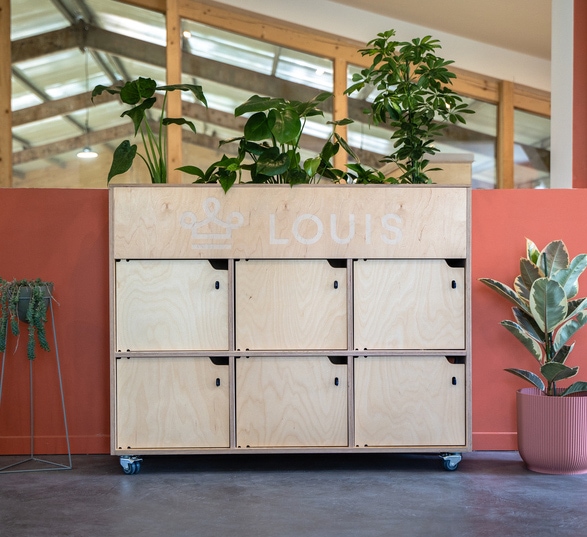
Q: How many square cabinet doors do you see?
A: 6